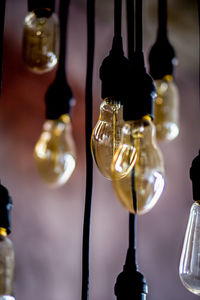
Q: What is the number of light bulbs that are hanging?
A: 7